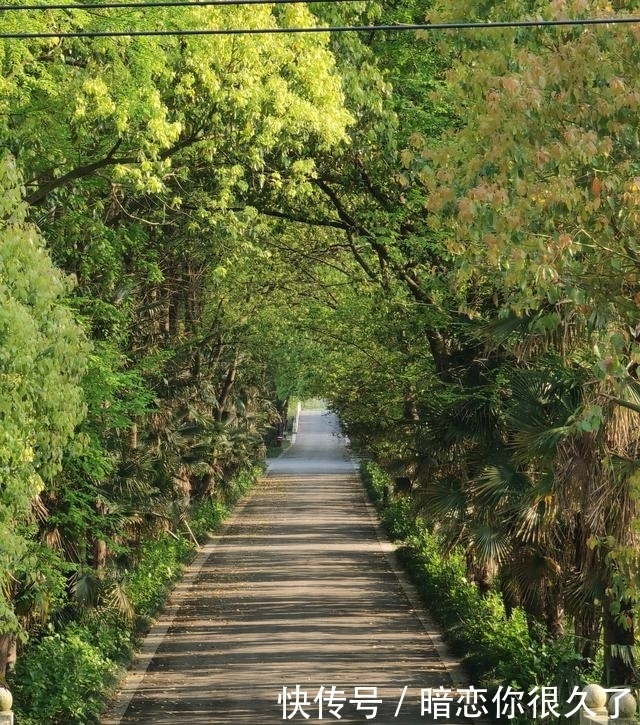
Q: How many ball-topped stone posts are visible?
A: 3